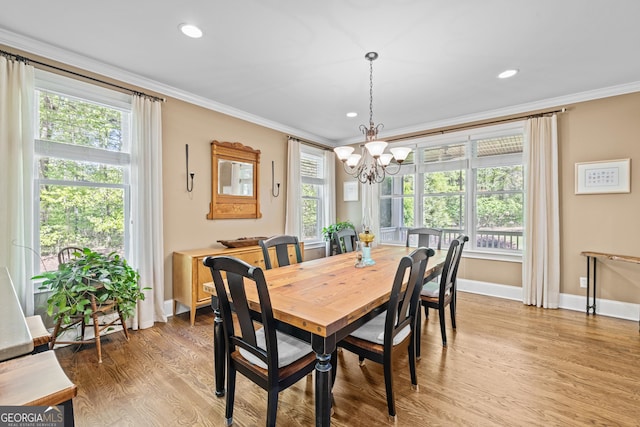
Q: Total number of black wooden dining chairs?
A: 6